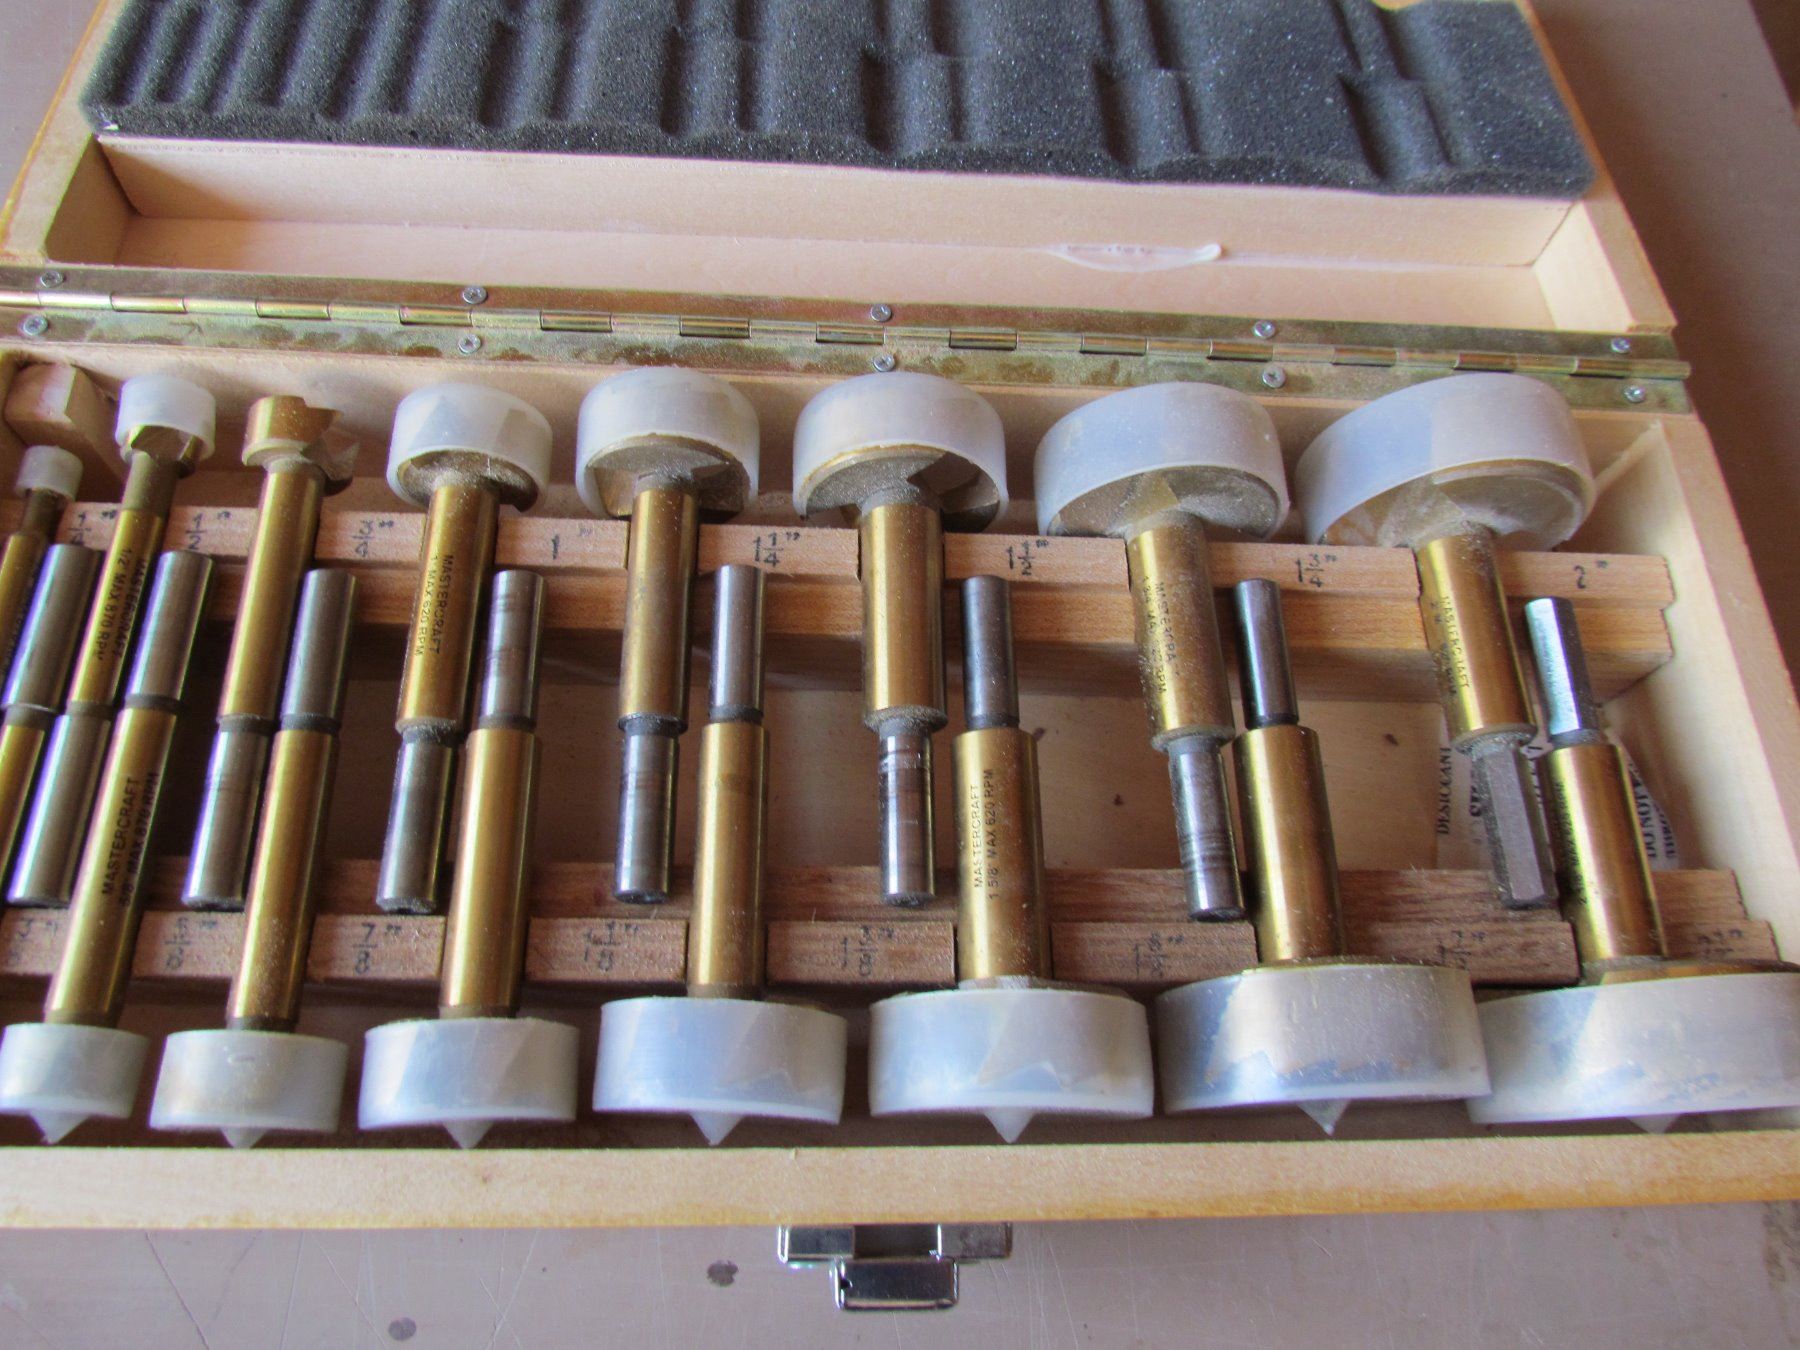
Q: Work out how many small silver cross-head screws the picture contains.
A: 10